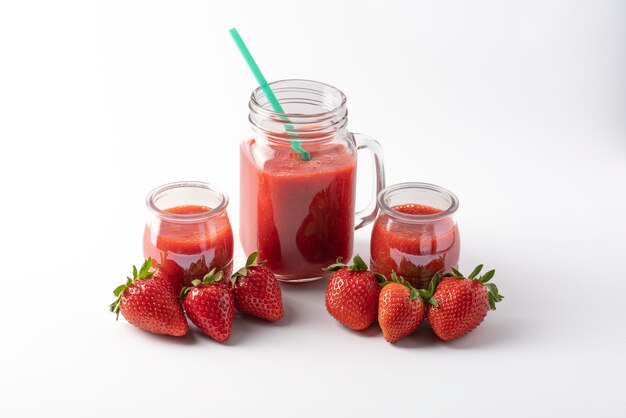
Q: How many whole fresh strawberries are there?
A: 6